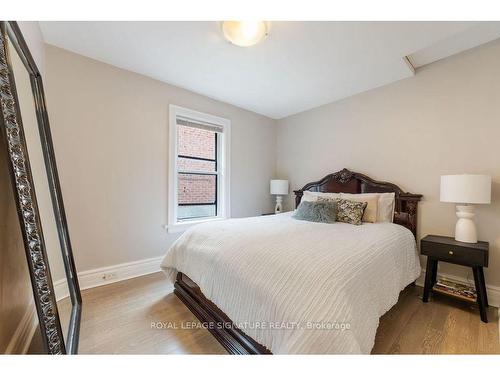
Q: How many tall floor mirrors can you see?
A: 1